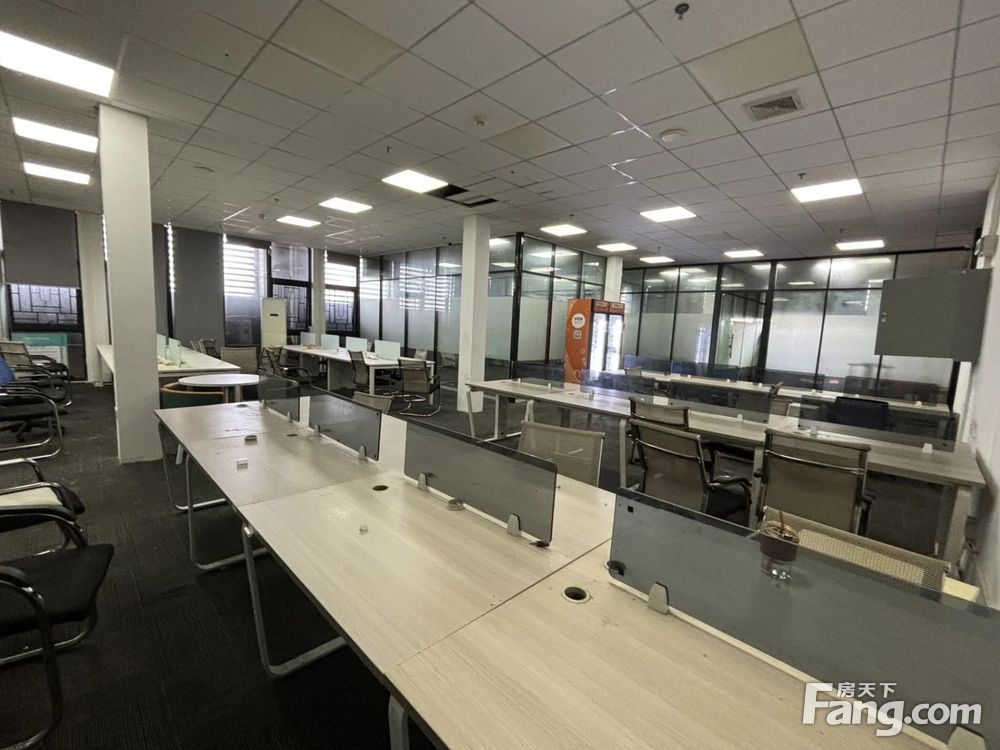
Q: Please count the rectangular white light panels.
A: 13